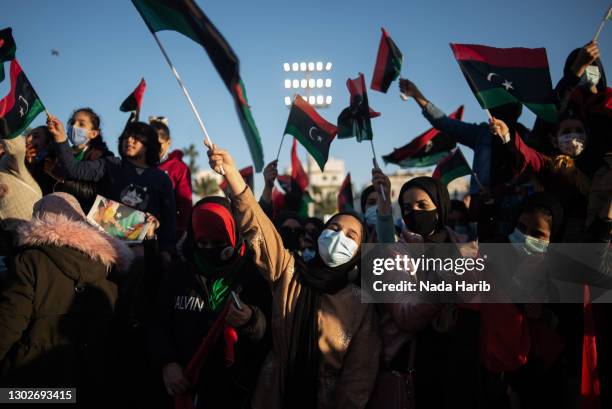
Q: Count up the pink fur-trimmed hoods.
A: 1